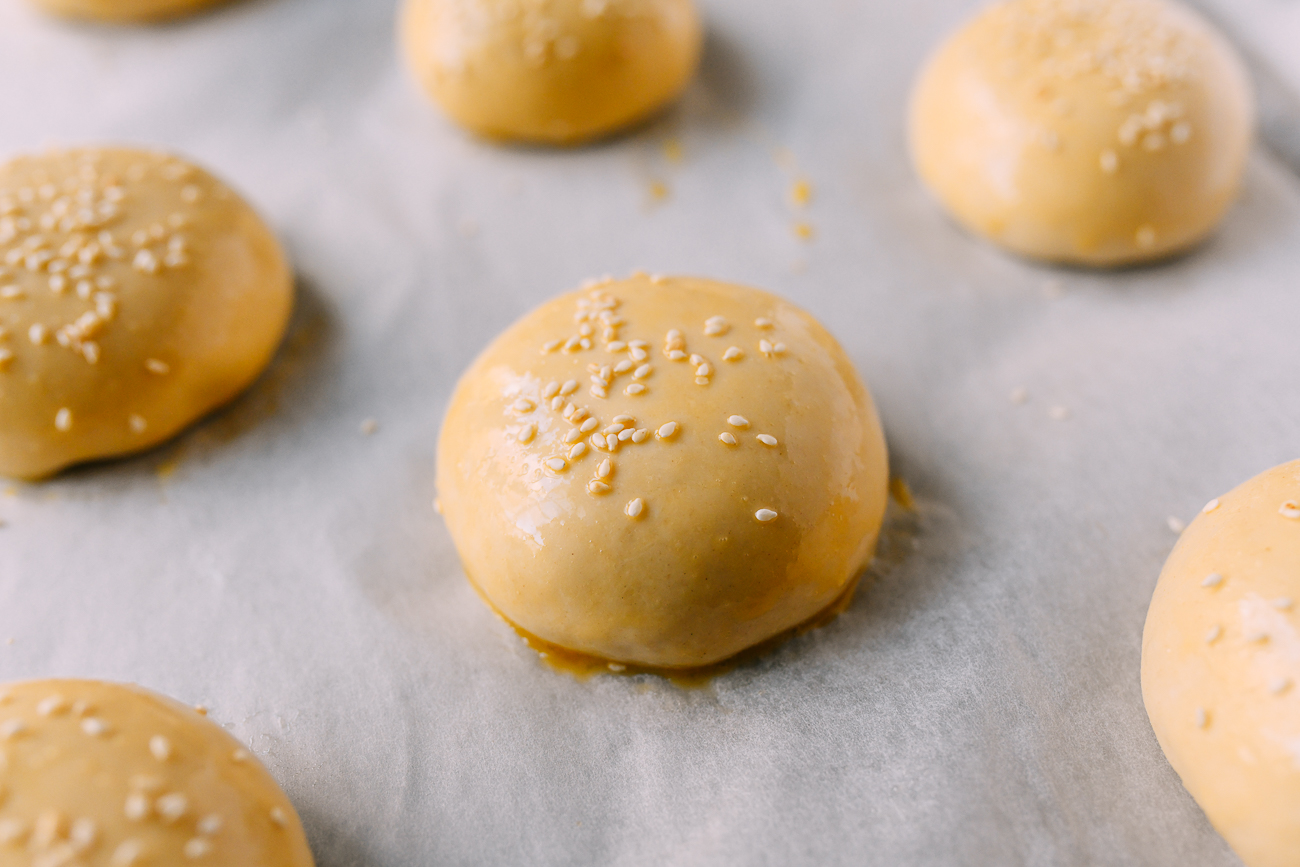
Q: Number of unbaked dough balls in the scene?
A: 7